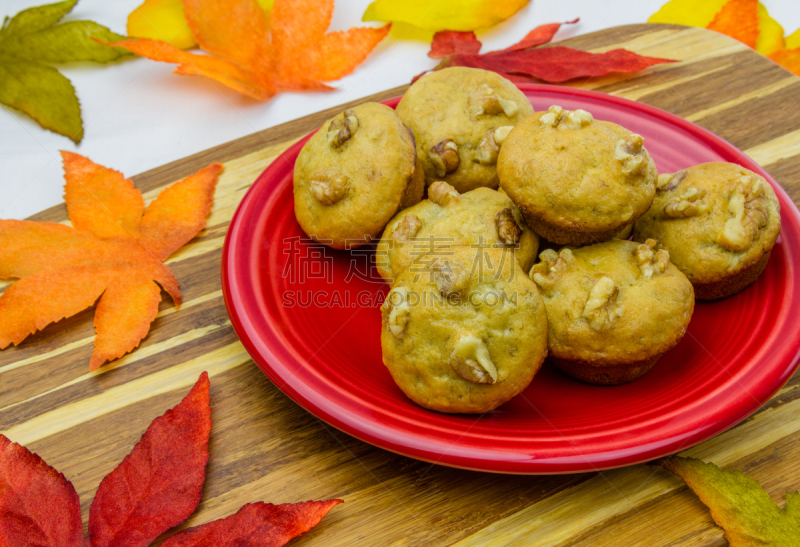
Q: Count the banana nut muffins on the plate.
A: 7